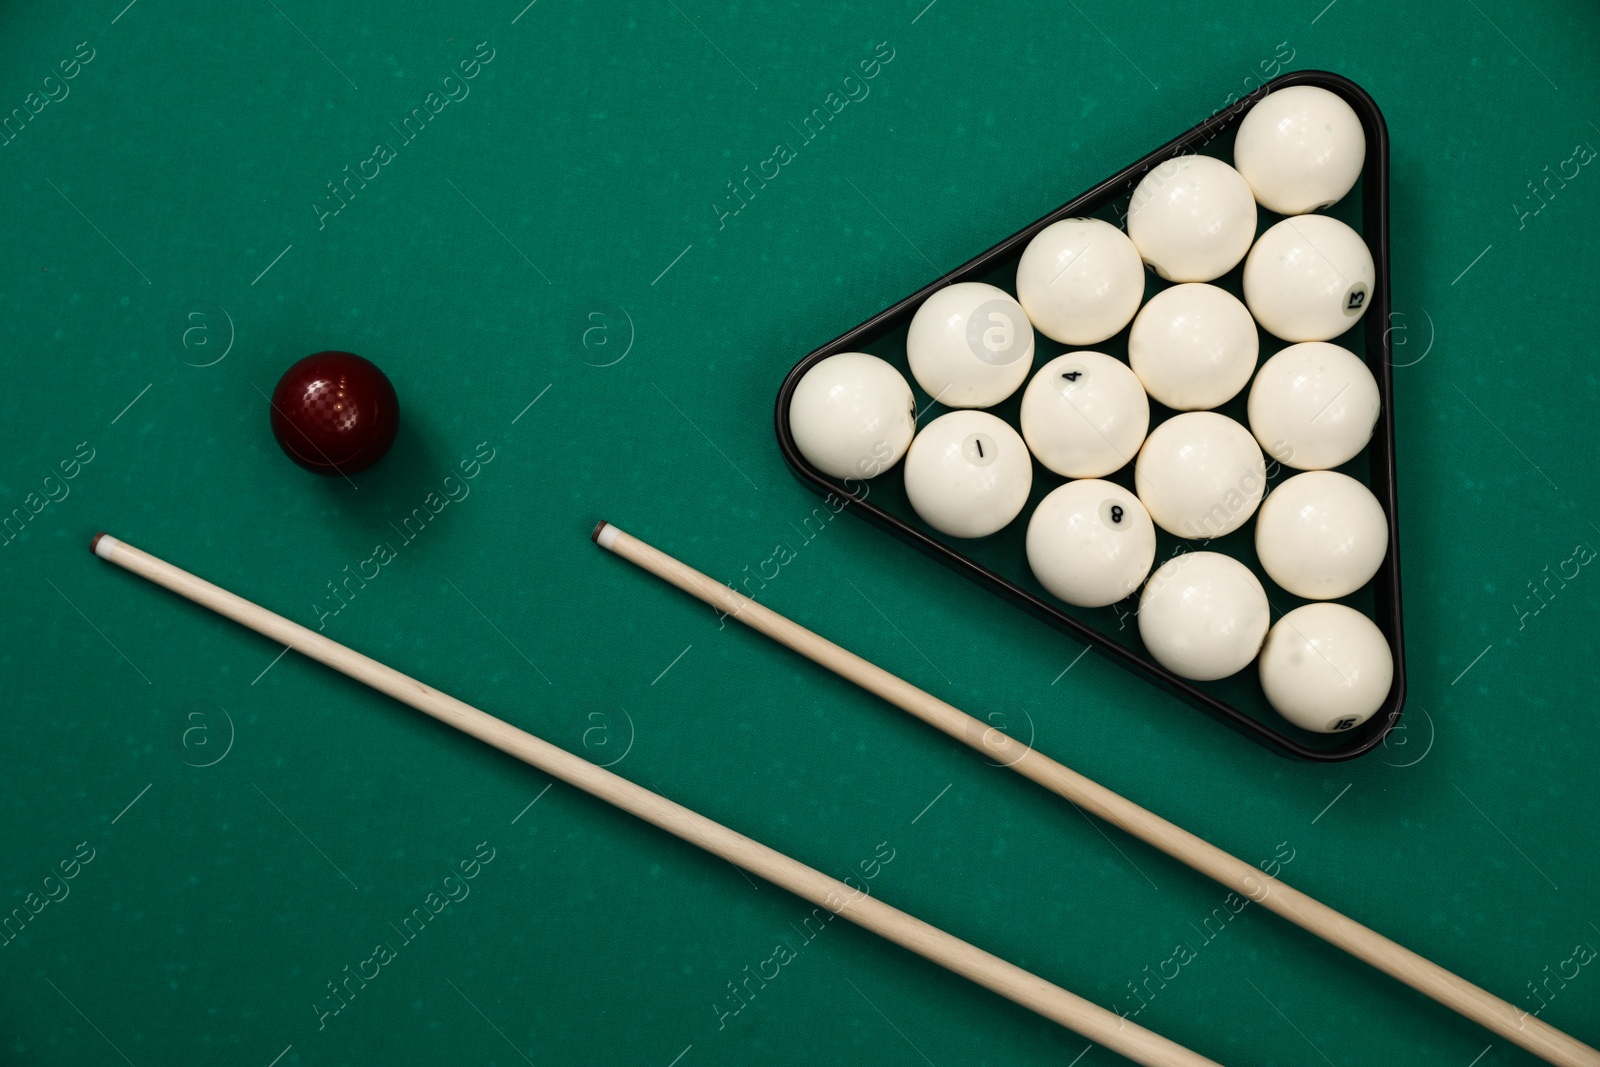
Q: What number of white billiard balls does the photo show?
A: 15